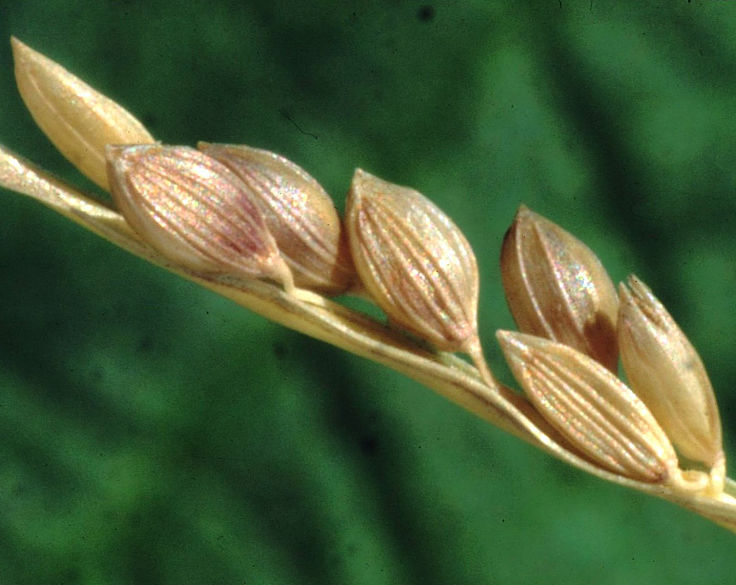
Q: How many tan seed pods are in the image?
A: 7